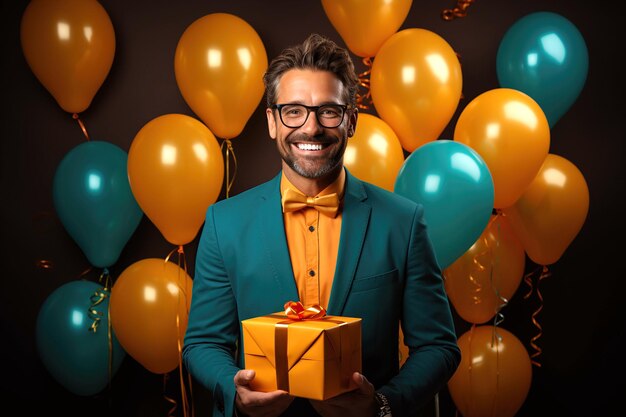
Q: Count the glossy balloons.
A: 15